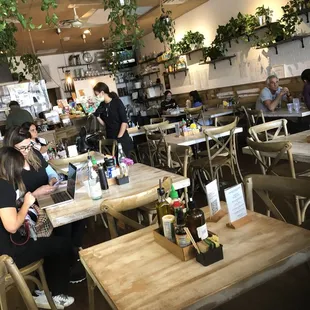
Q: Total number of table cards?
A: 2